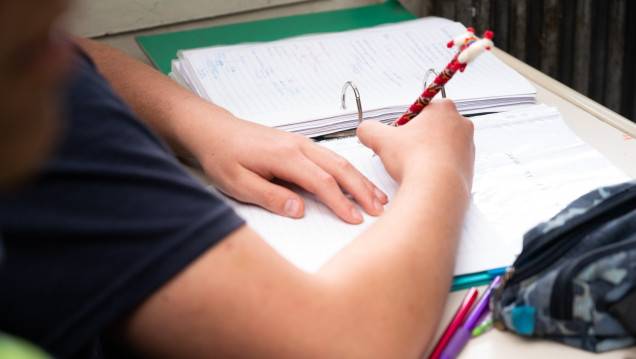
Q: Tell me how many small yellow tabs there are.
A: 0